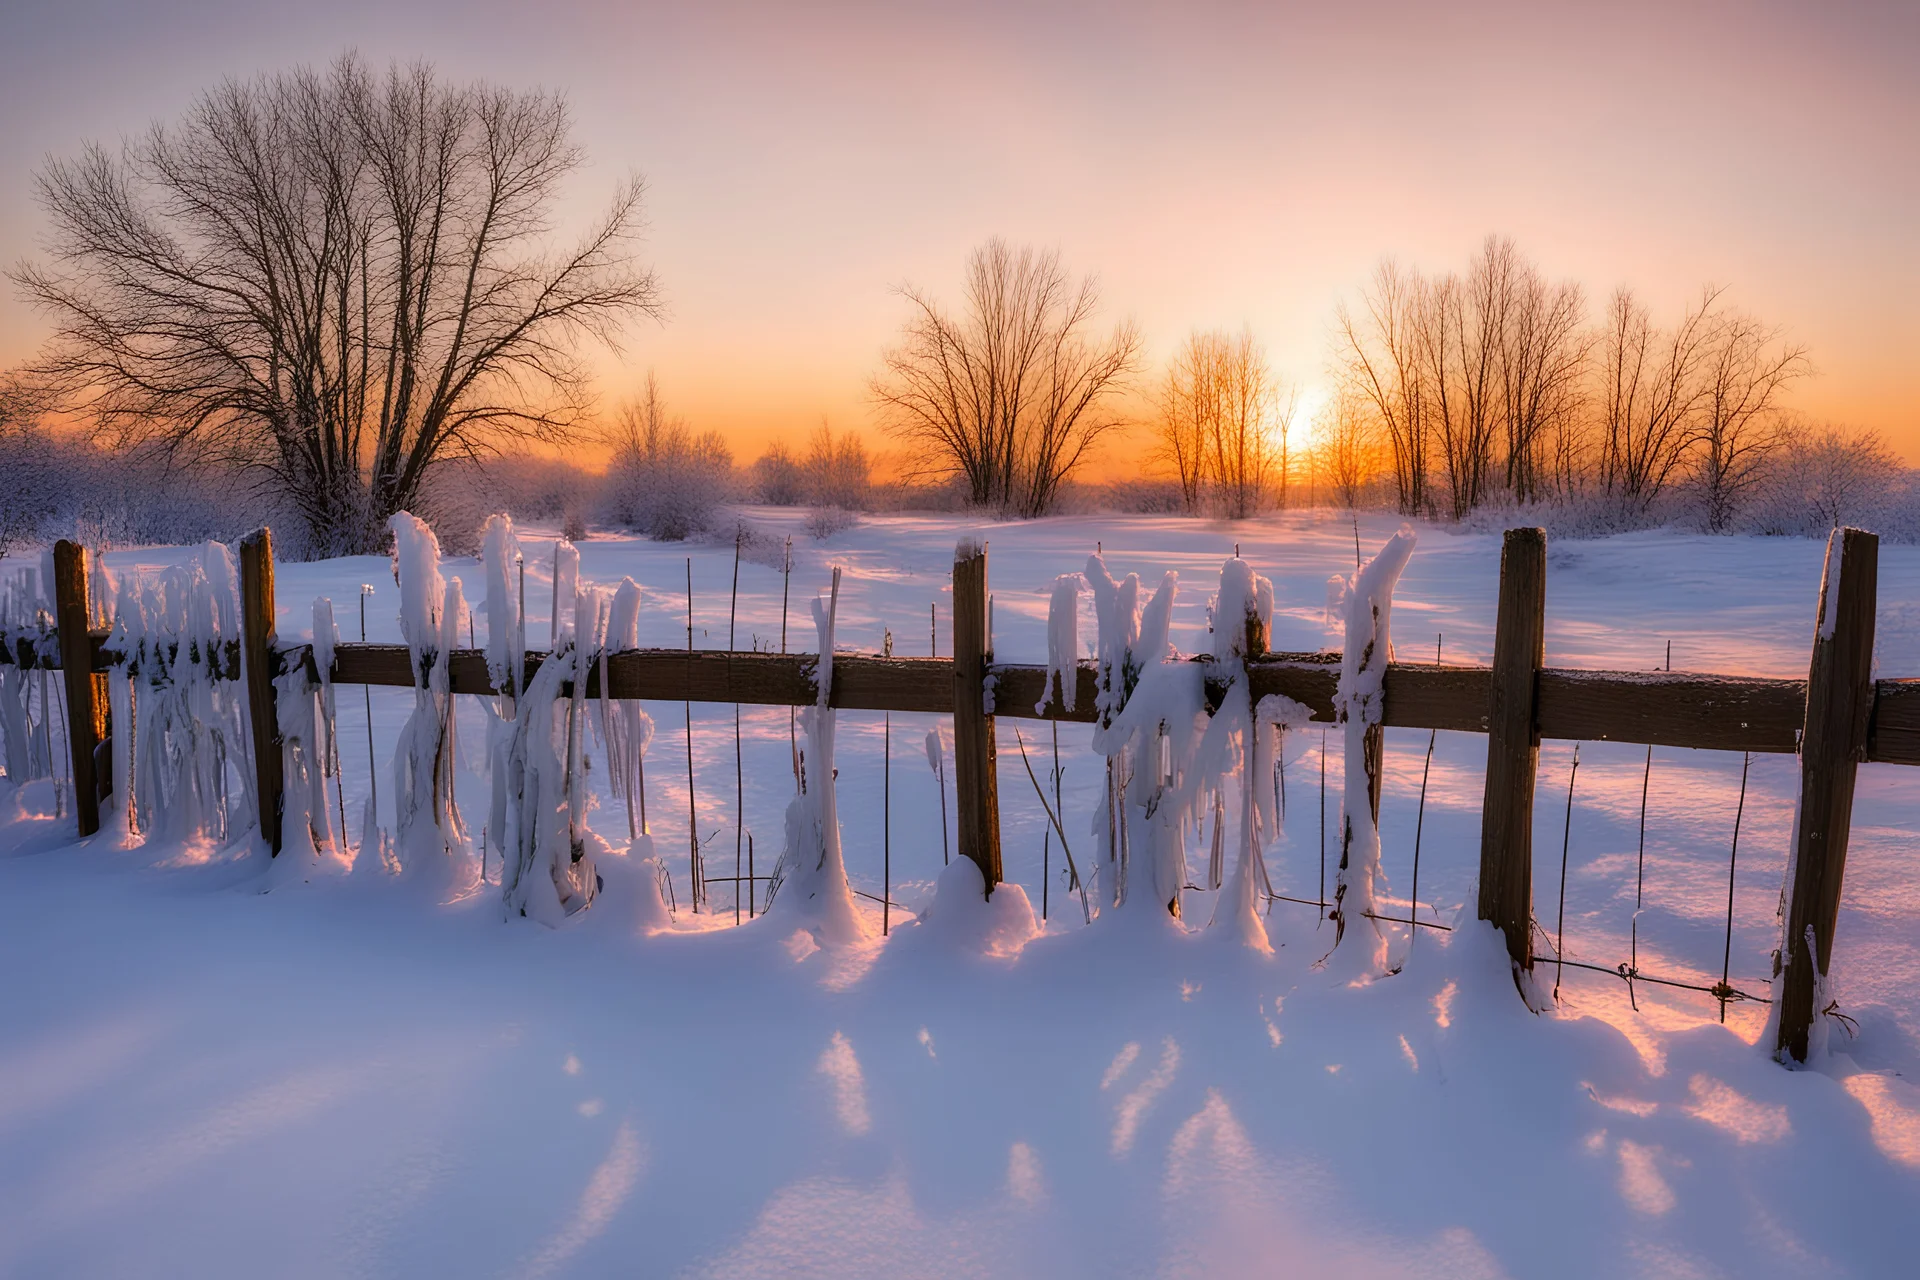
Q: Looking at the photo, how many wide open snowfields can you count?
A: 1